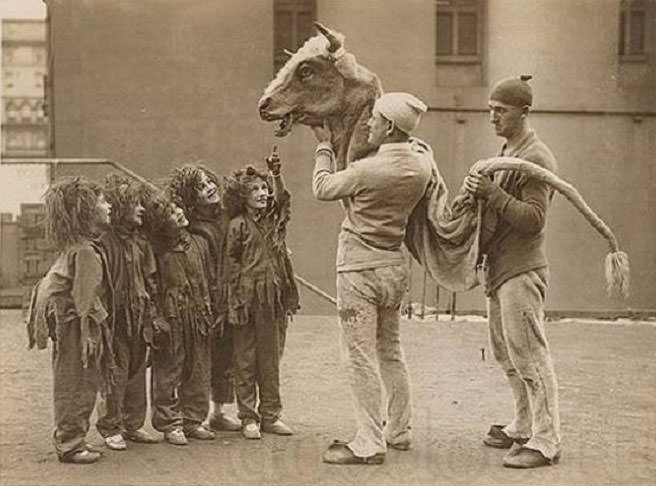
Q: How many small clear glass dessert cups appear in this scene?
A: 0